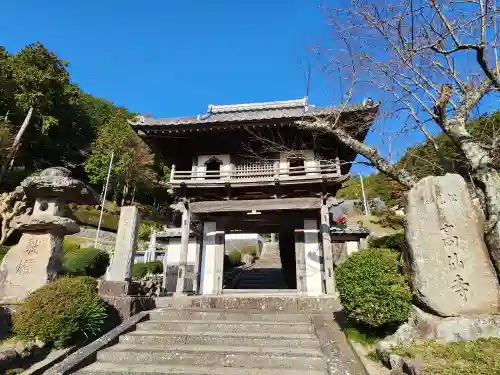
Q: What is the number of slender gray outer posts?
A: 2